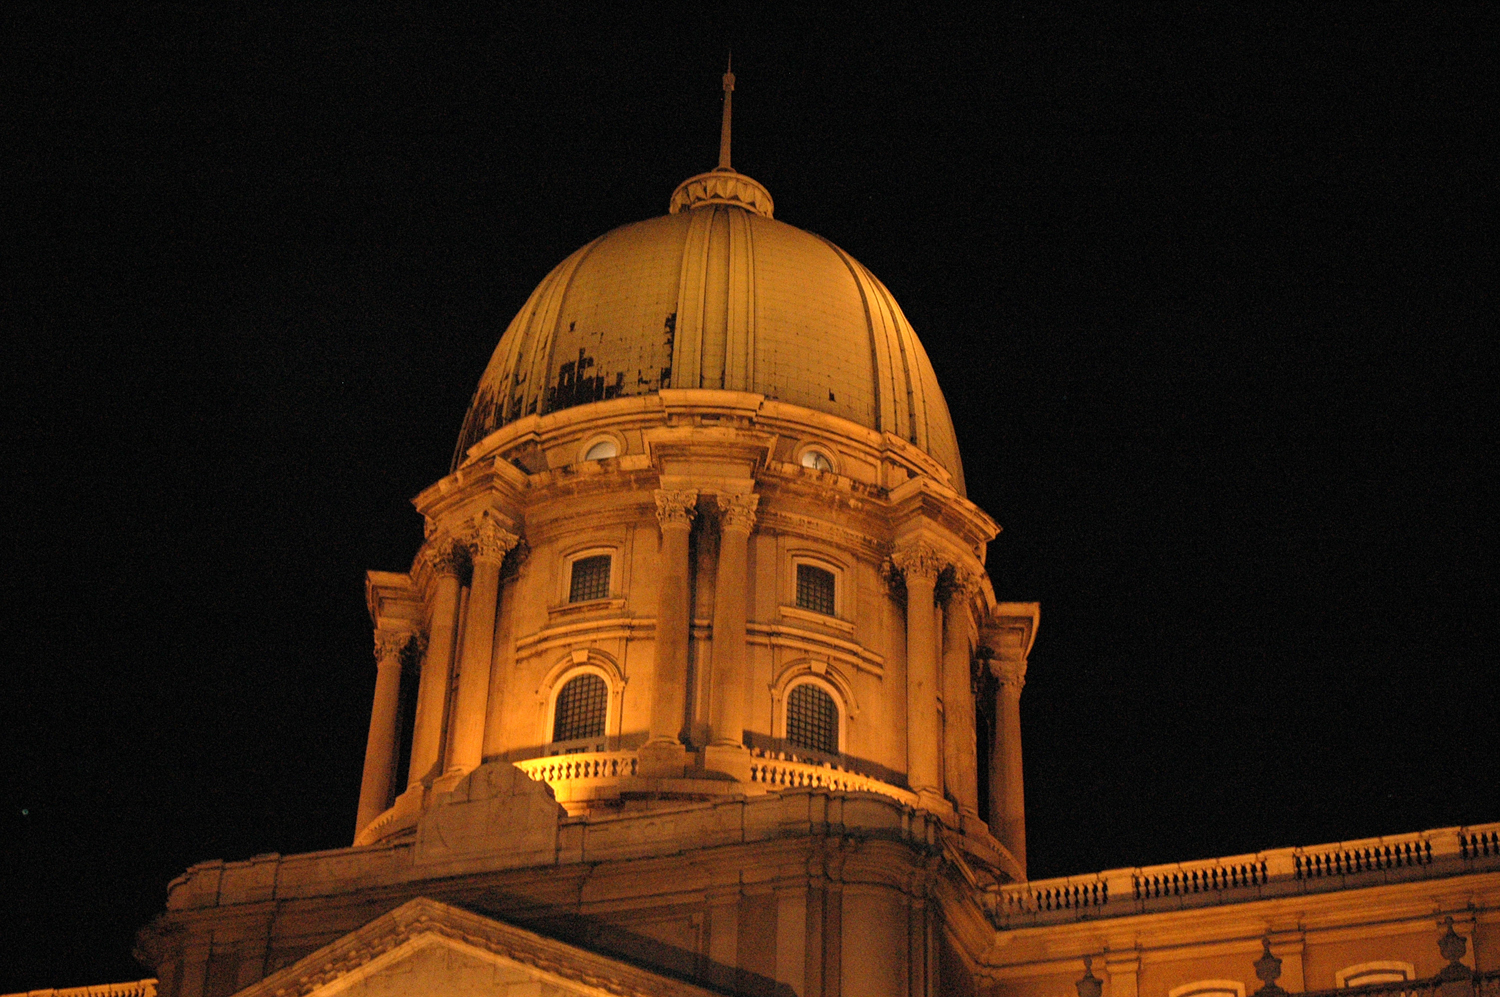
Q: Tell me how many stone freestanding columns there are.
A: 8